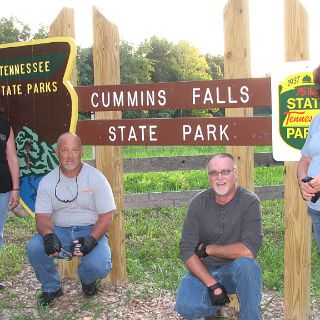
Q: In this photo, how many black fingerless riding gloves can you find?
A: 4